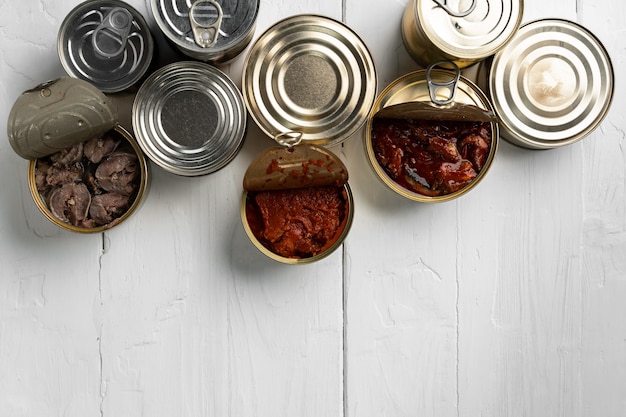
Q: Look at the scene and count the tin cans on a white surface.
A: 9